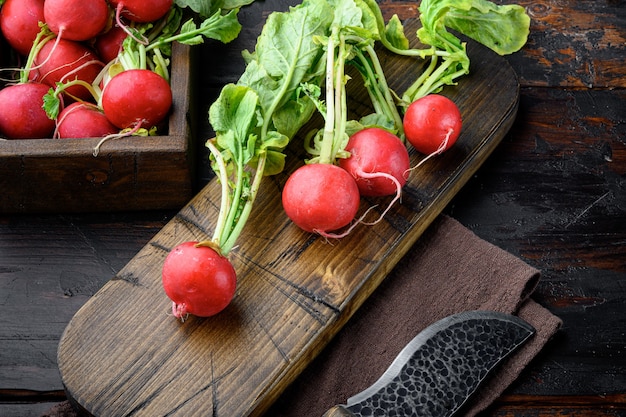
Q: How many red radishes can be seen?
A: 12